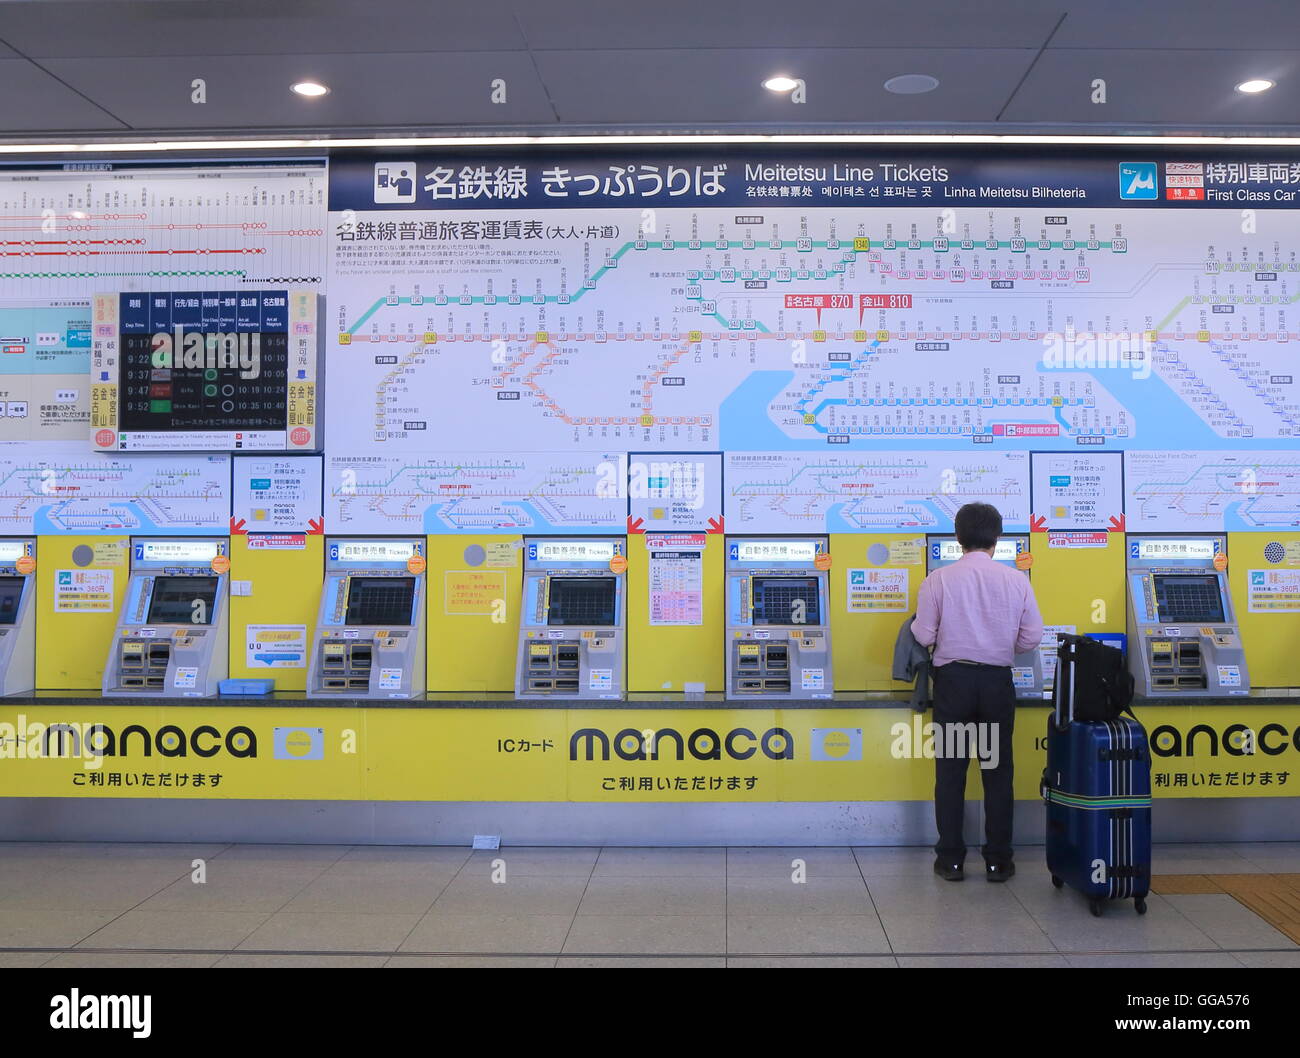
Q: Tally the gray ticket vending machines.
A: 7